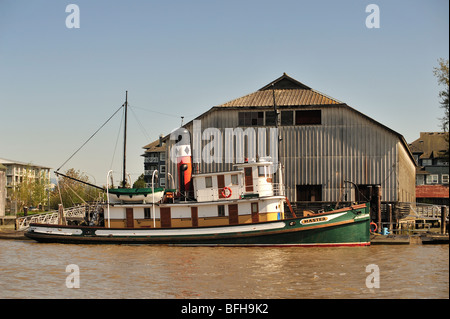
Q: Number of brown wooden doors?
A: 7